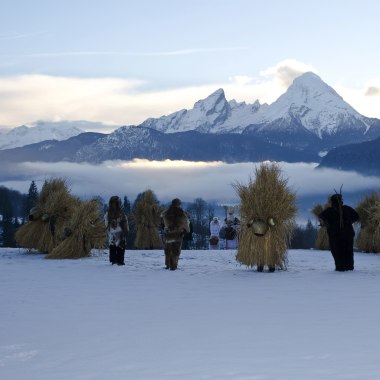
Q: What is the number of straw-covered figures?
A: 6